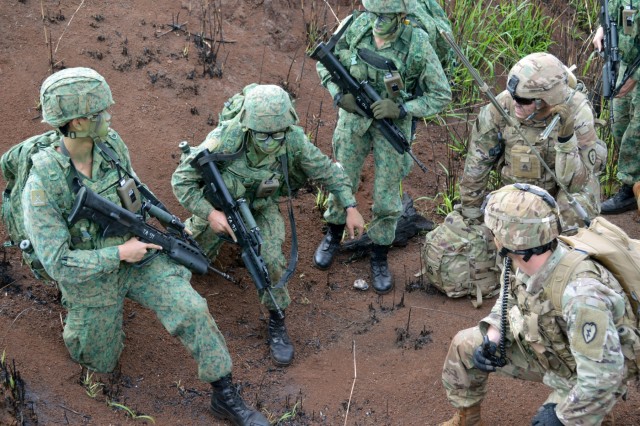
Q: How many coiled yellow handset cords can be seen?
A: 0